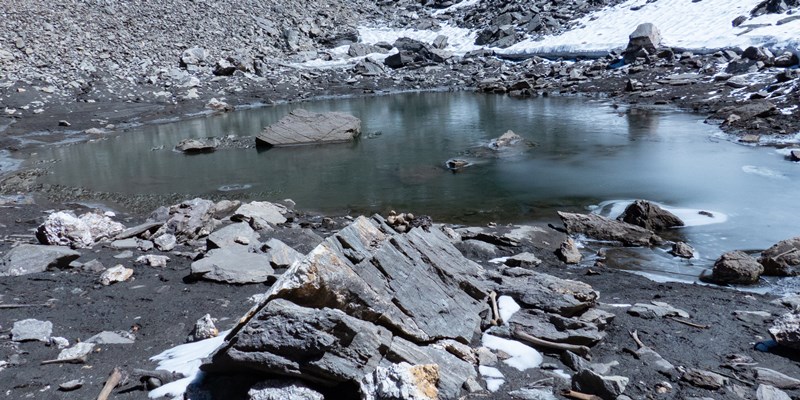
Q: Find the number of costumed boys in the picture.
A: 0